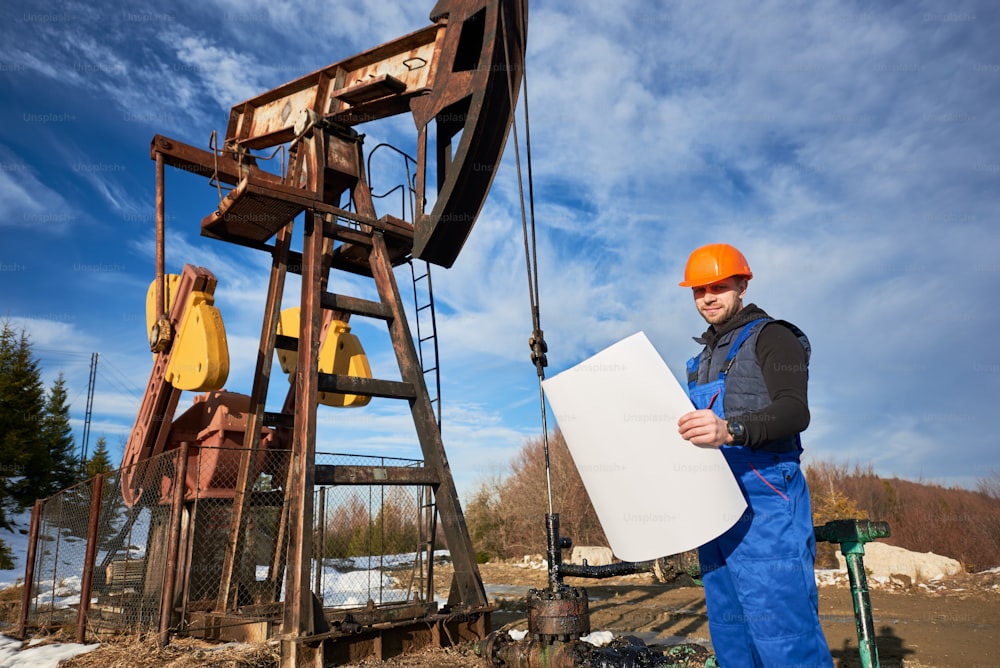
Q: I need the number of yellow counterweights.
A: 4